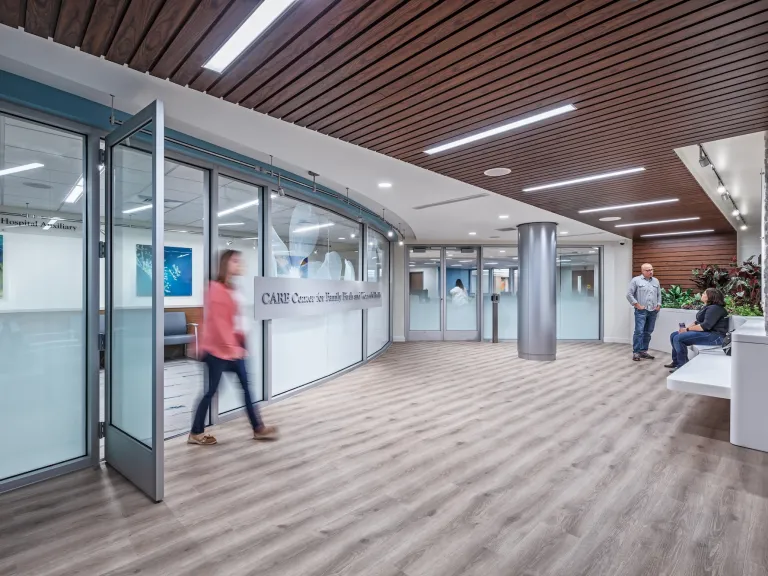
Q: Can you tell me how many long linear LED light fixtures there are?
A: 6